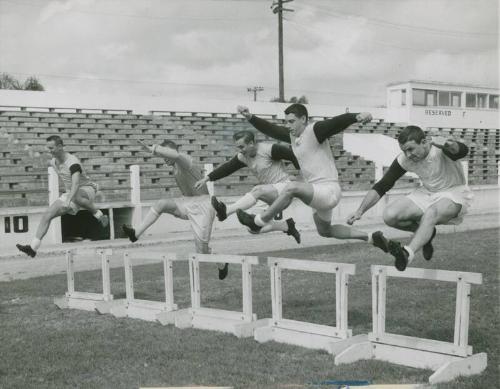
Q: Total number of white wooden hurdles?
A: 5